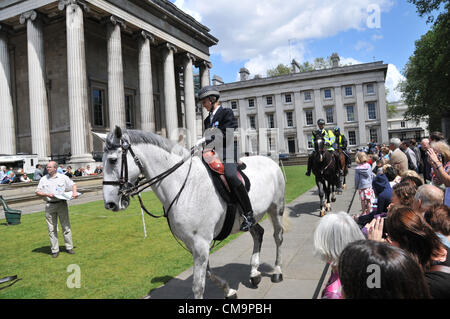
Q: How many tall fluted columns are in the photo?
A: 8